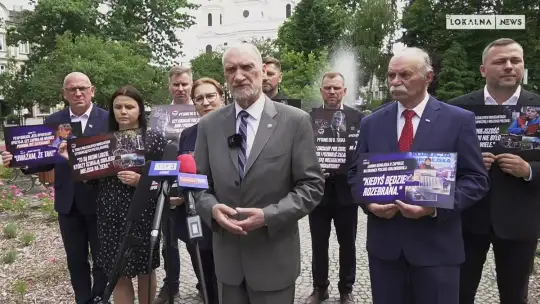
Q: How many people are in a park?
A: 9